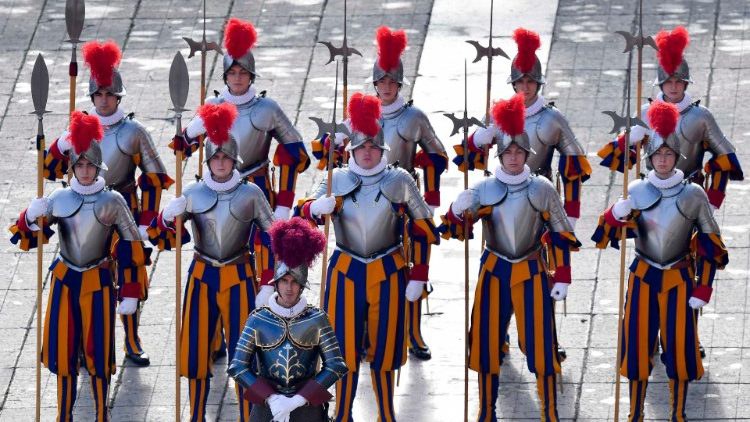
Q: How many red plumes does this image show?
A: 10